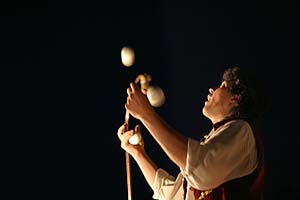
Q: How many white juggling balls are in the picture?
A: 3